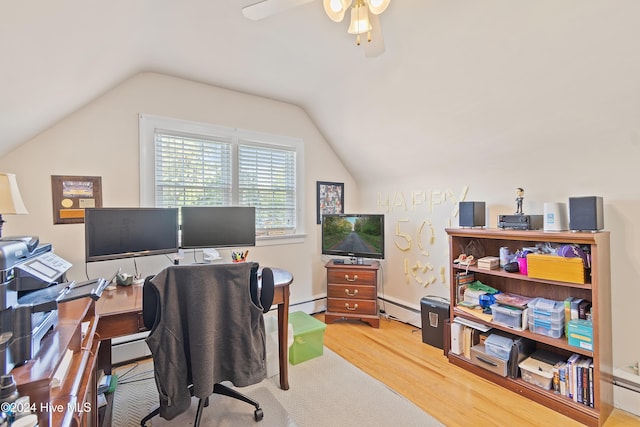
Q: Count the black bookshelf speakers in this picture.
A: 2